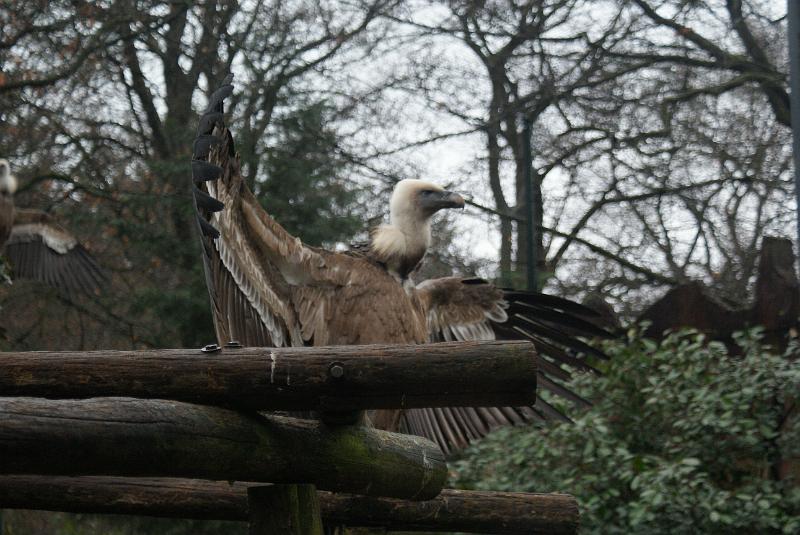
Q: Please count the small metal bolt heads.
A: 3